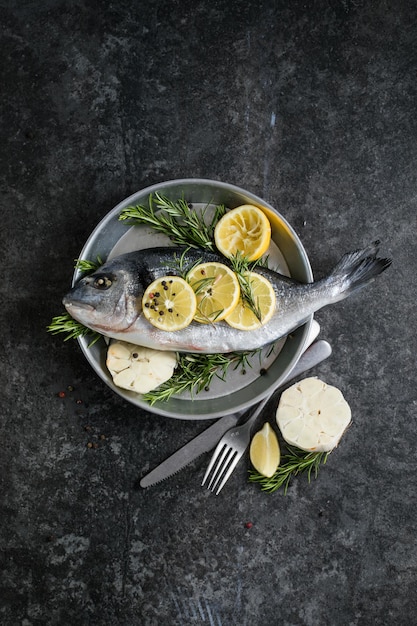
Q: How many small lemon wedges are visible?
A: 1